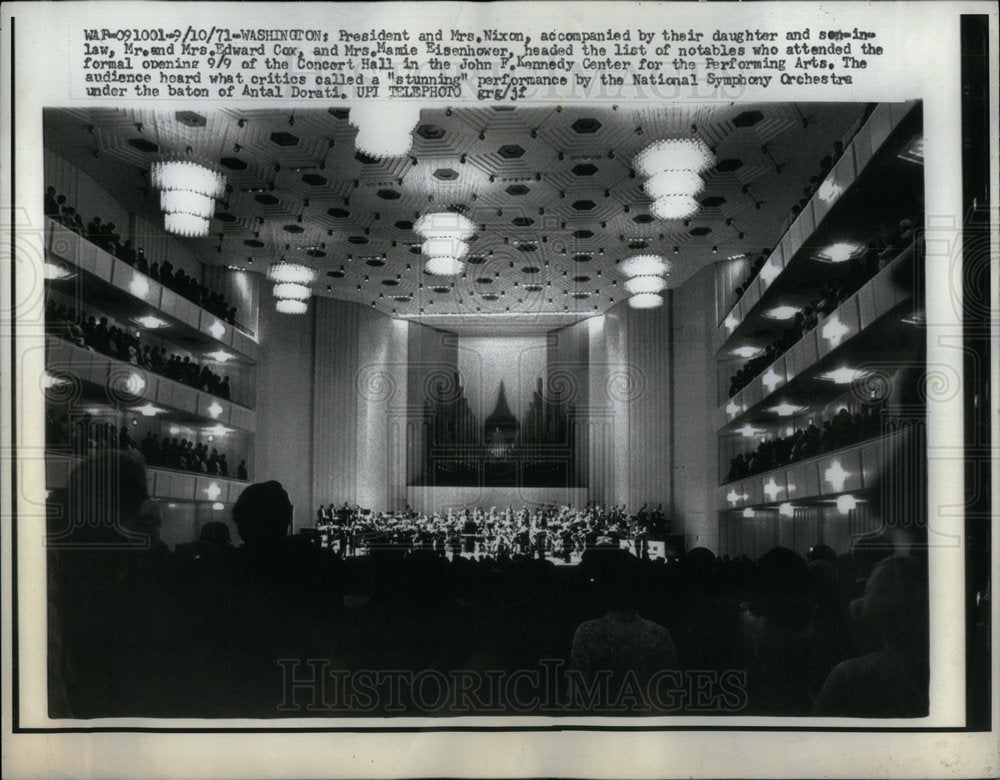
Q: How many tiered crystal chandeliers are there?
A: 6